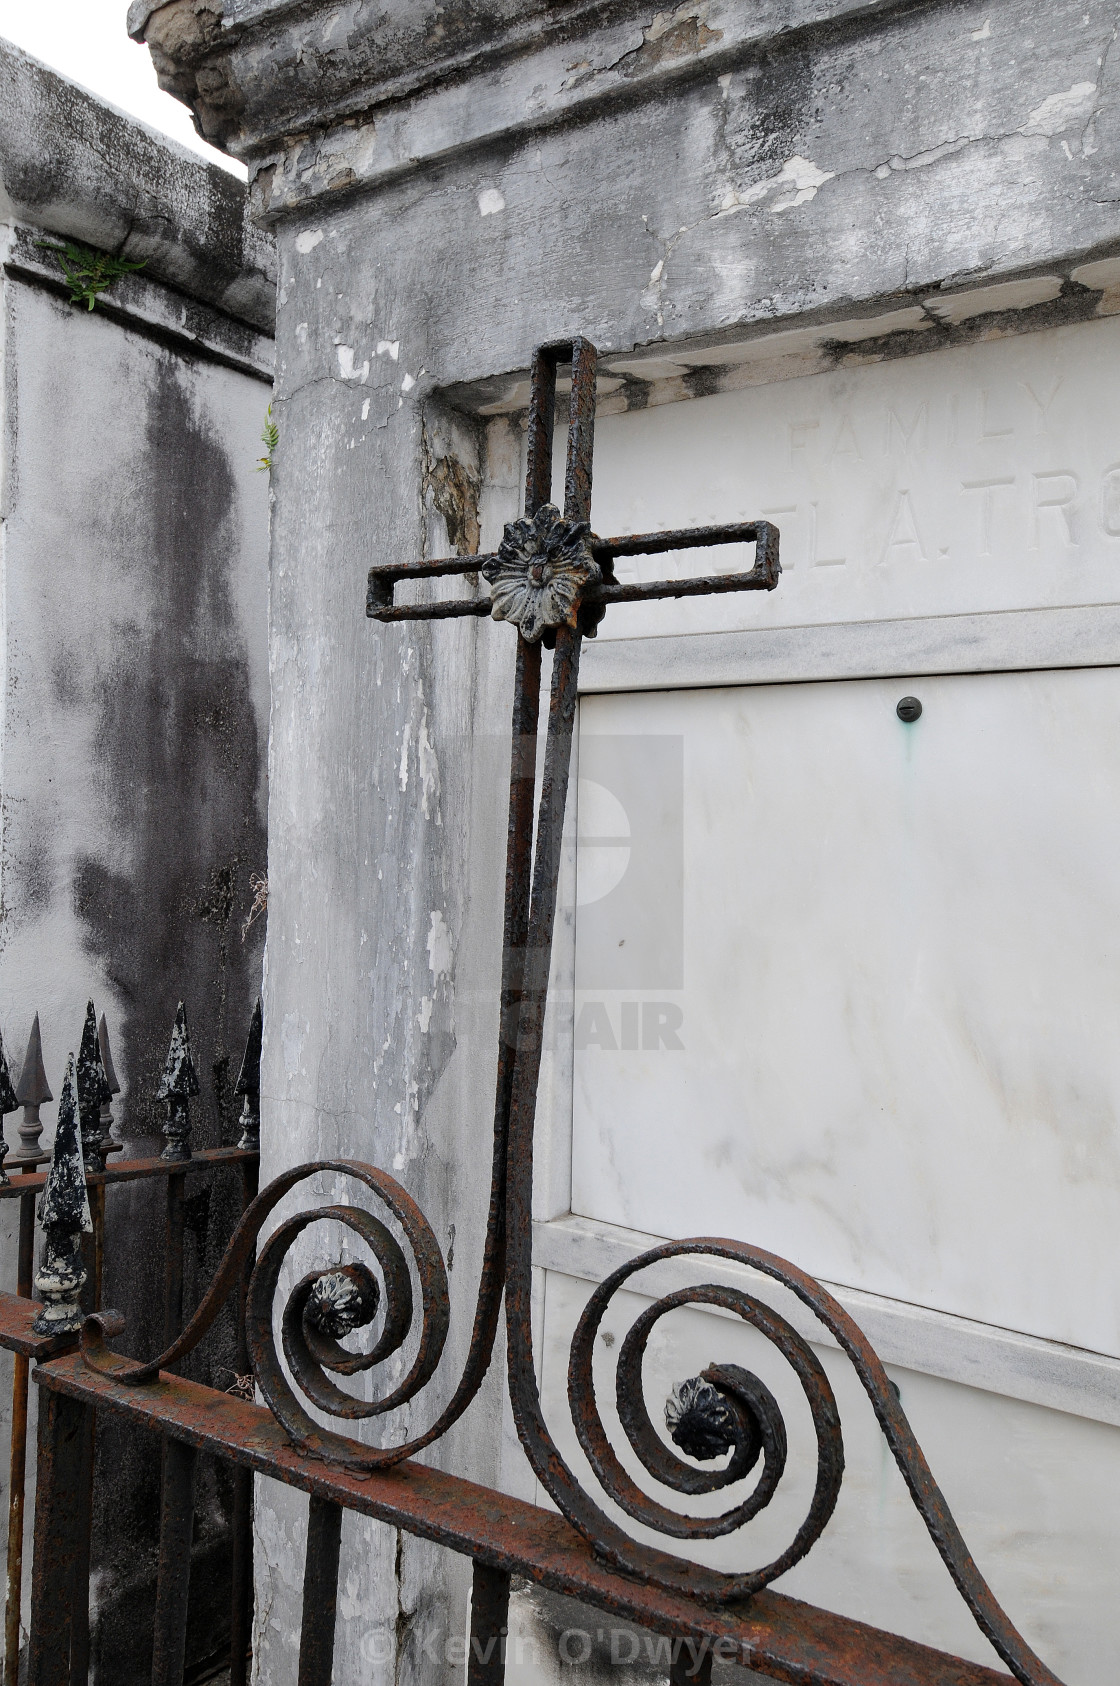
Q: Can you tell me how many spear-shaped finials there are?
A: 7